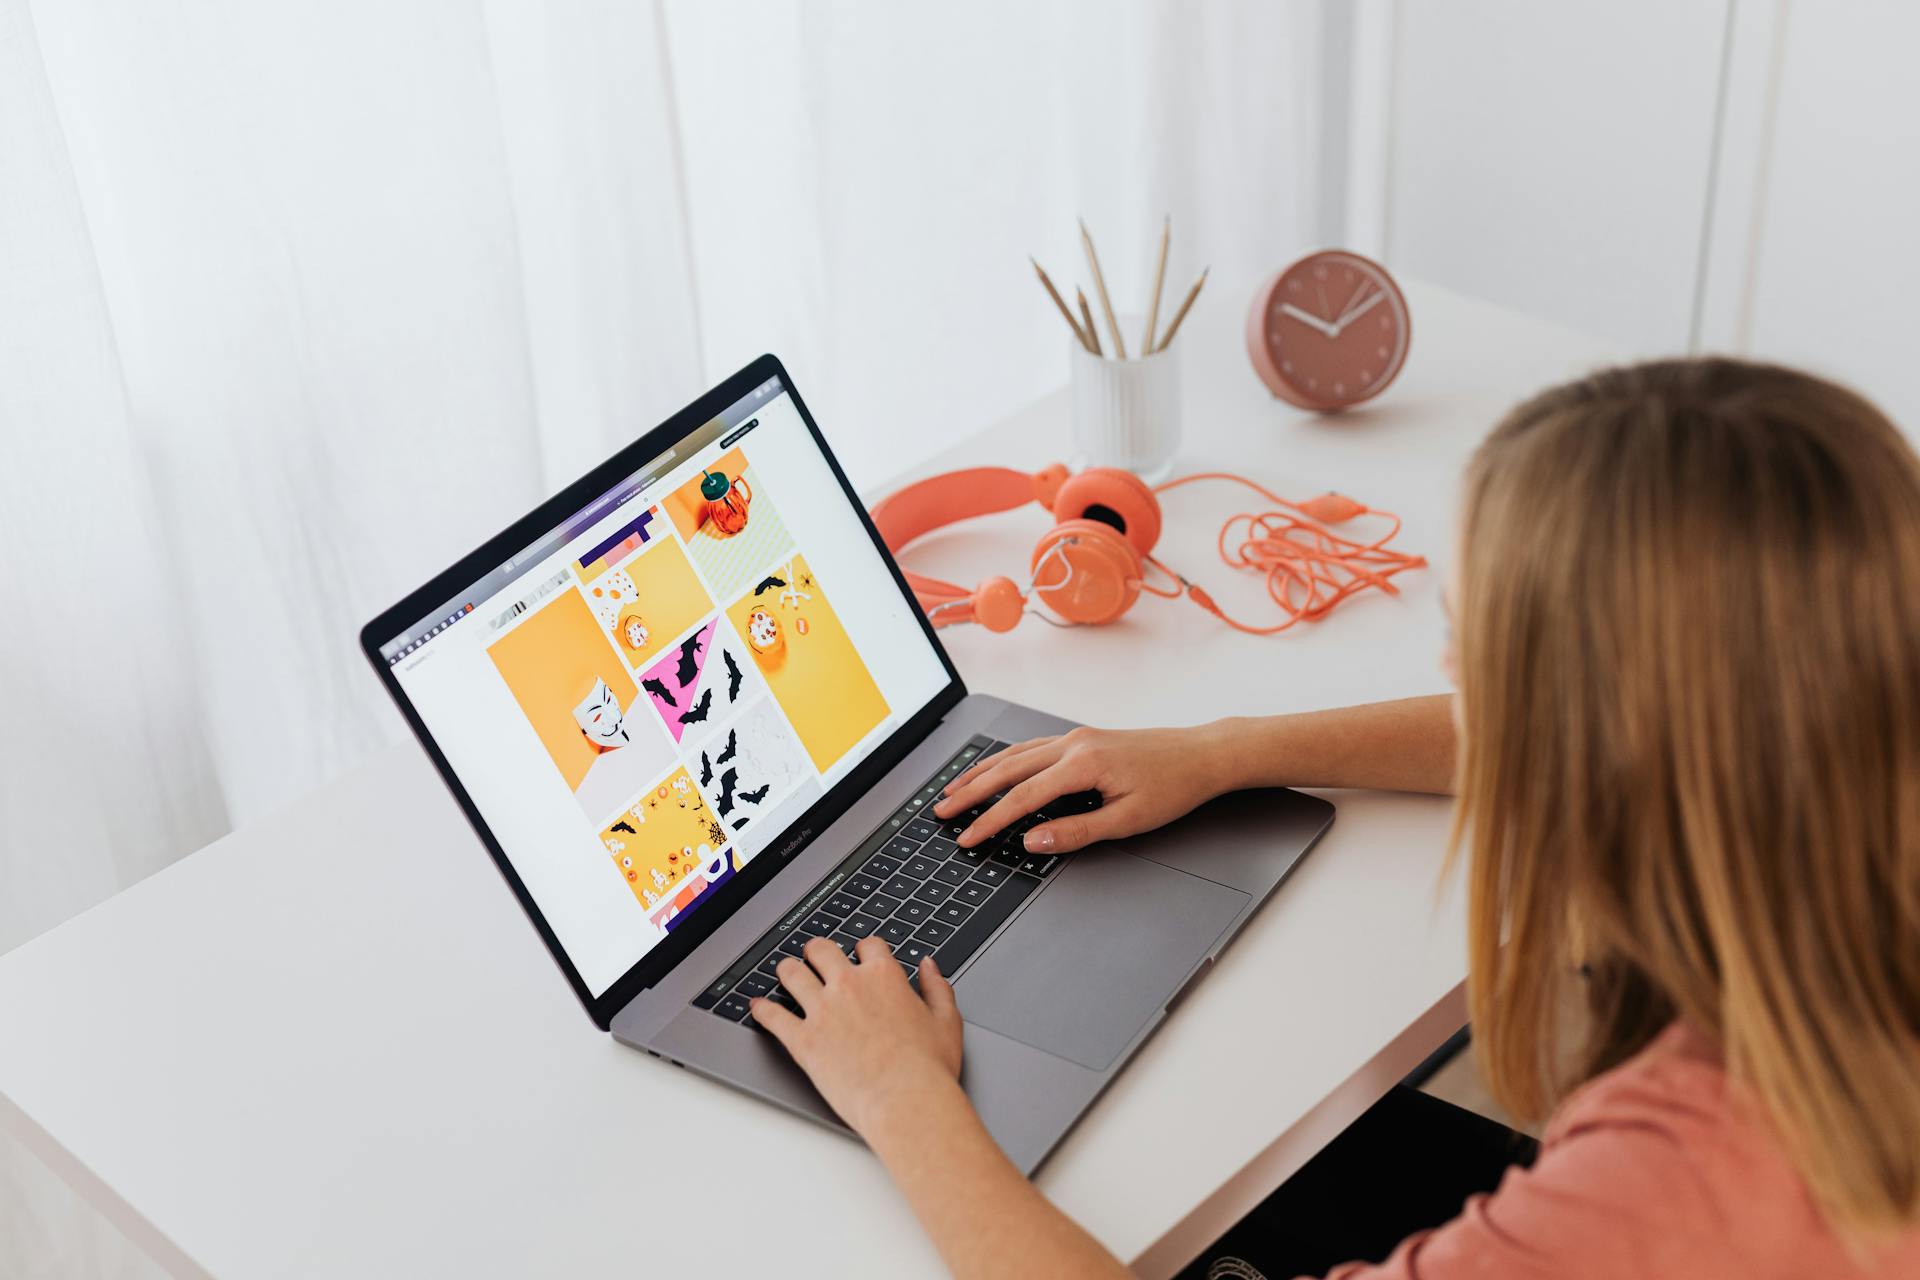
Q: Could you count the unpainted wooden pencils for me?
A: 5